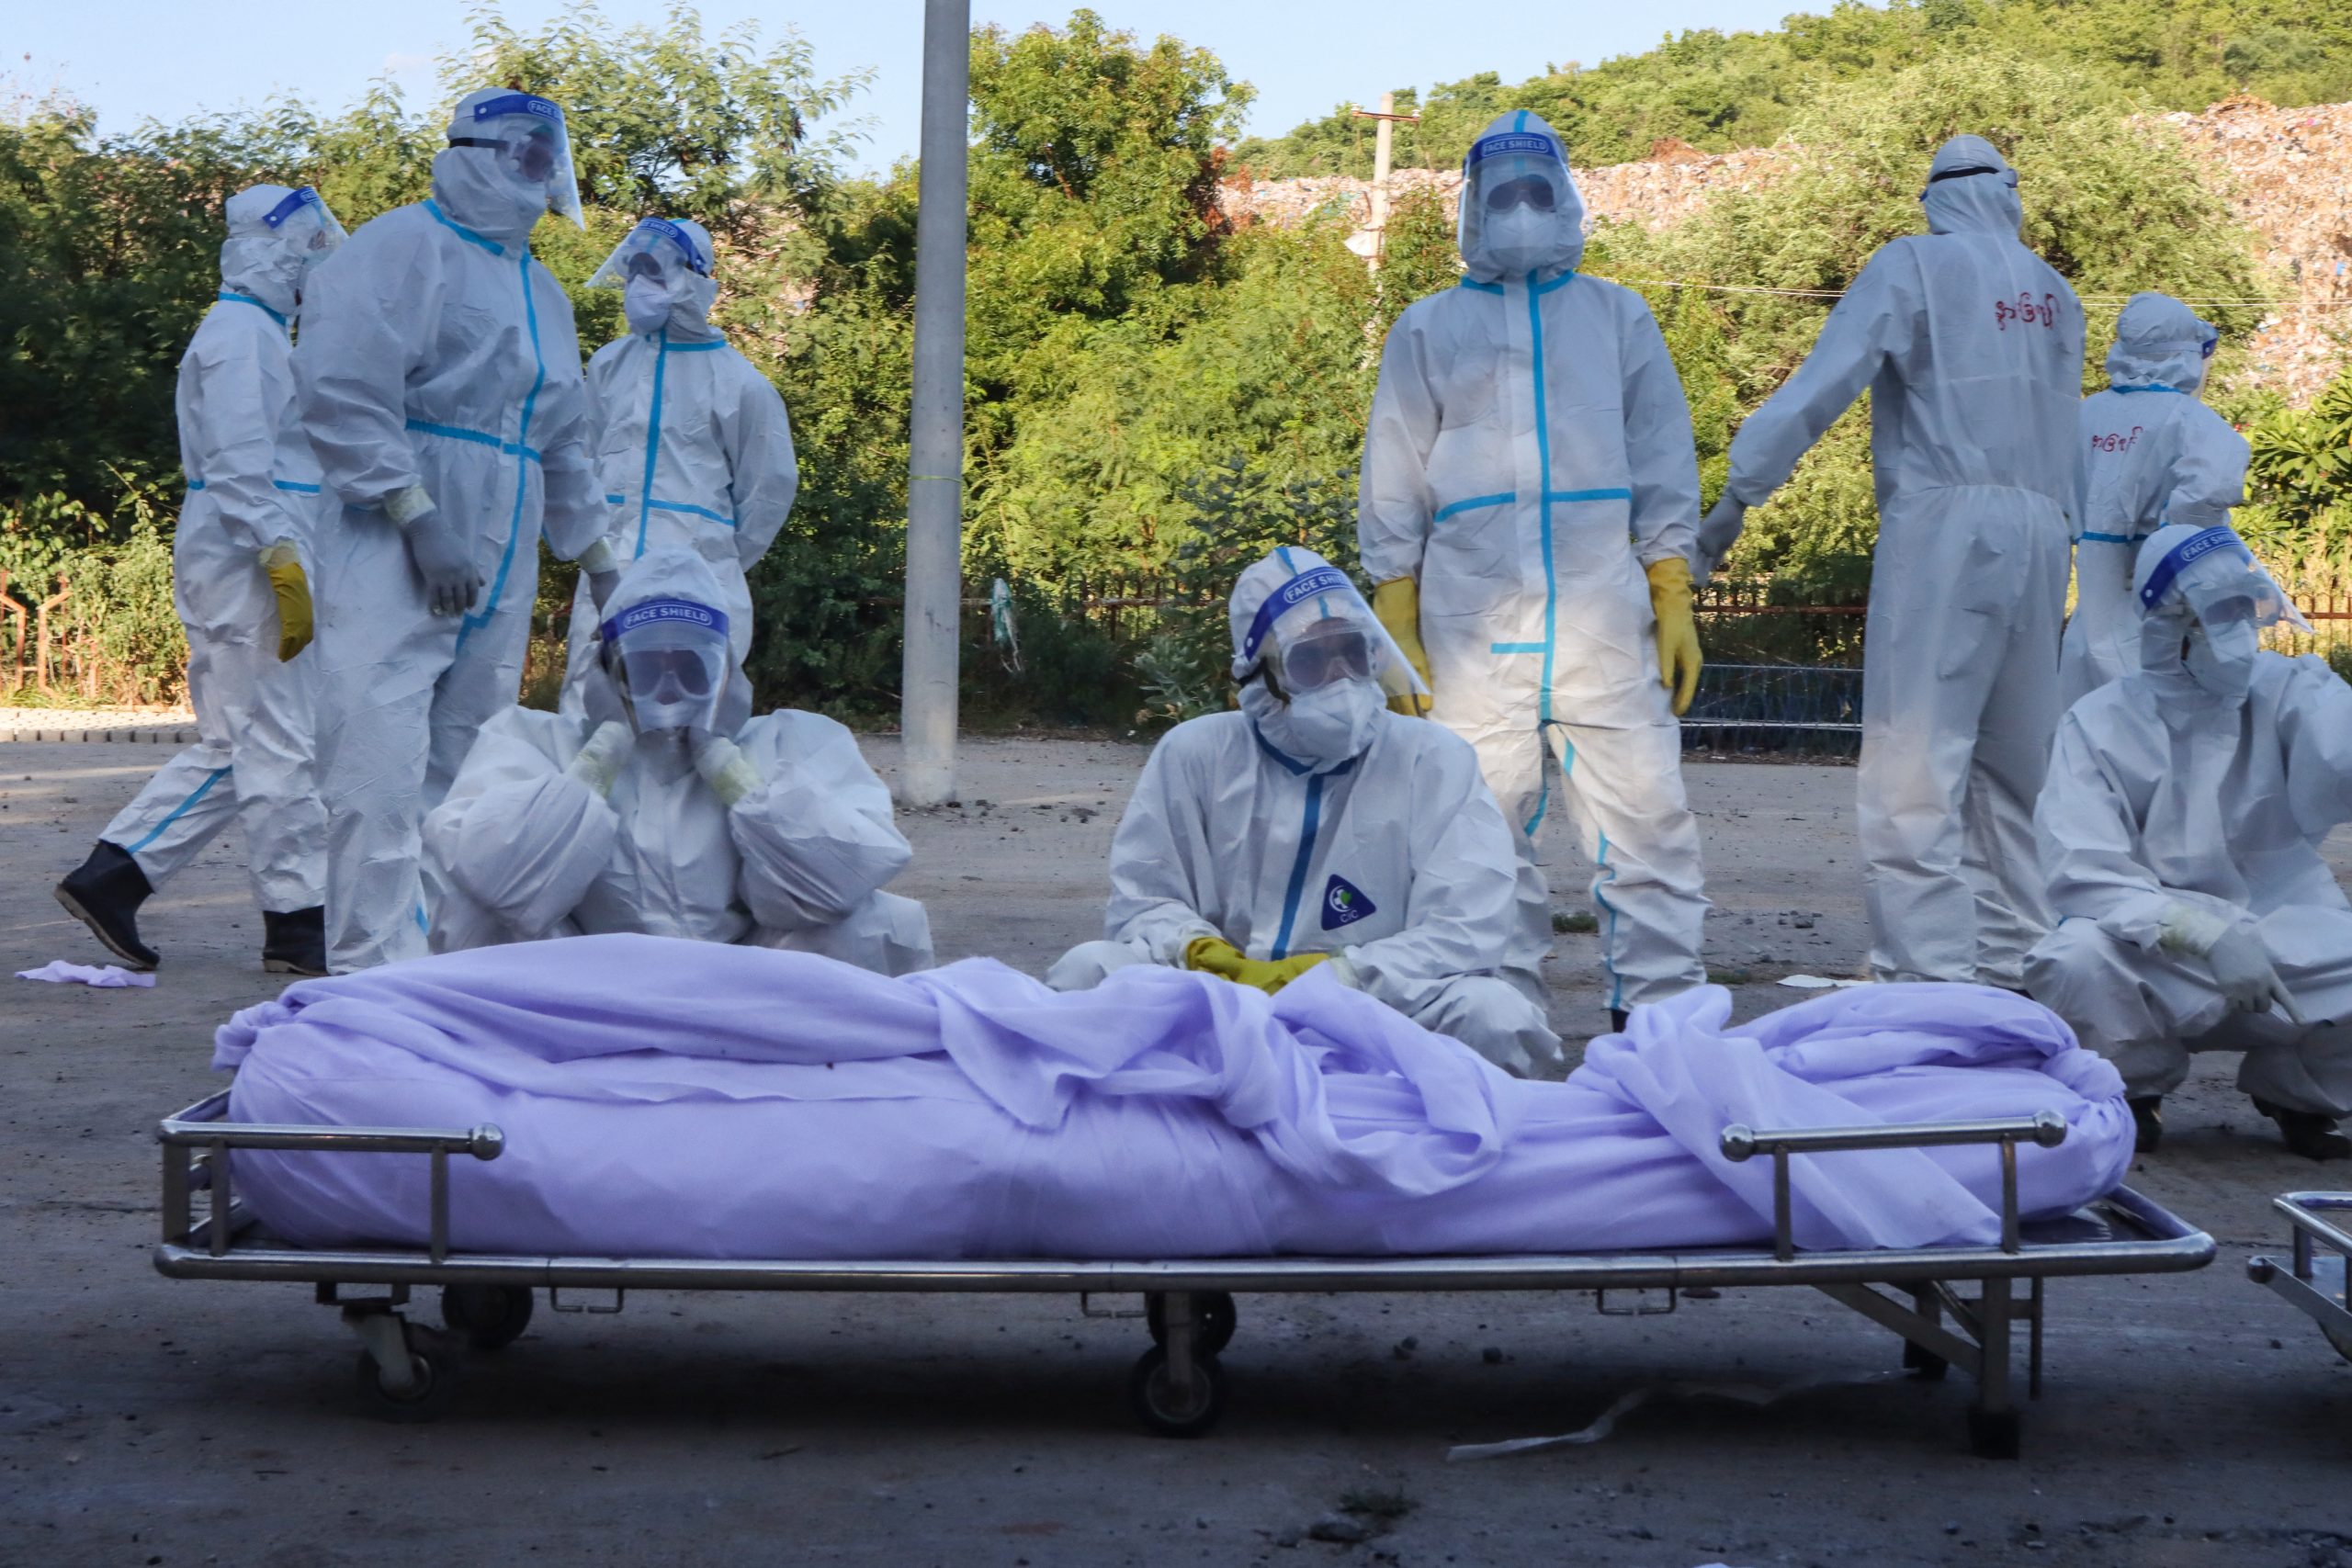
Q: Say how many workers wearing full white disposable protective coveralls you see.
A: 9